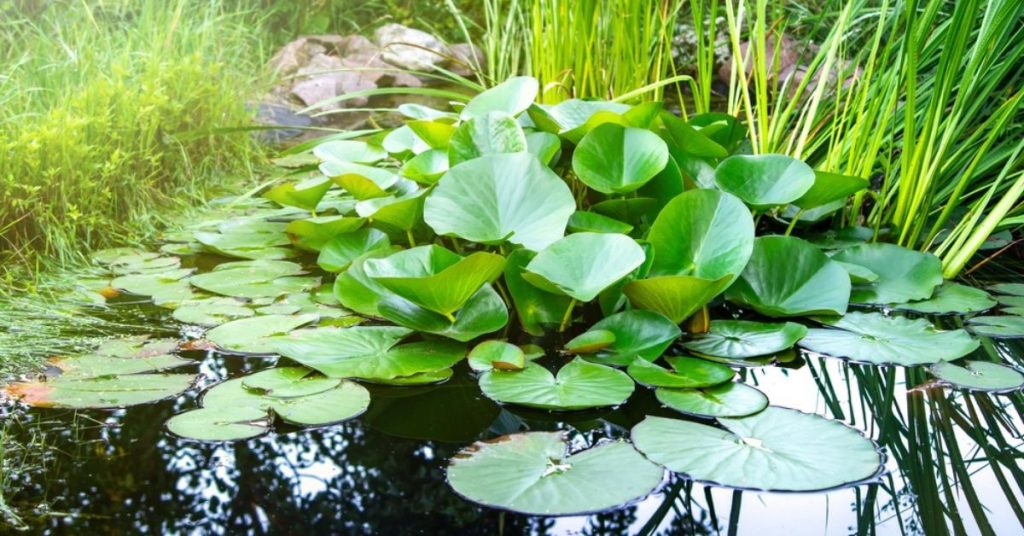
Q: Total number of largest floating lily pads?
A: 2